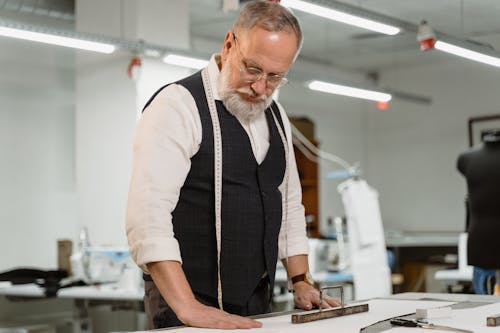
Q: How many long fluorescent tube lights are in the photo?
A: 5